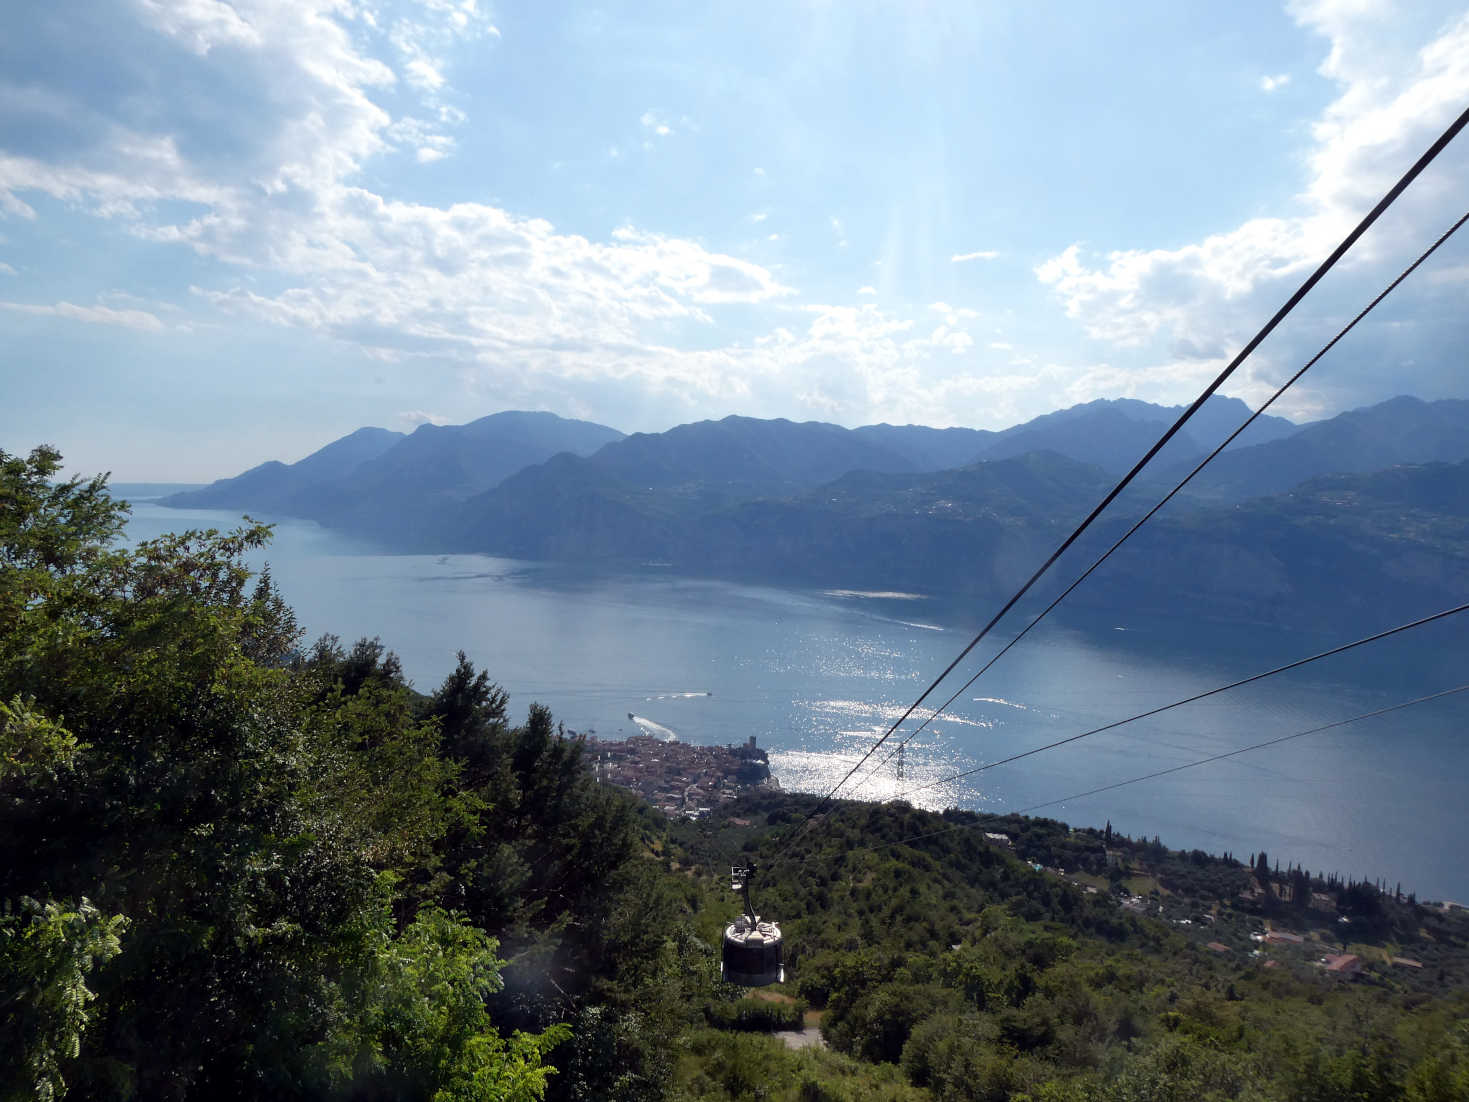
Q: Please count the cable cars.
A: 1